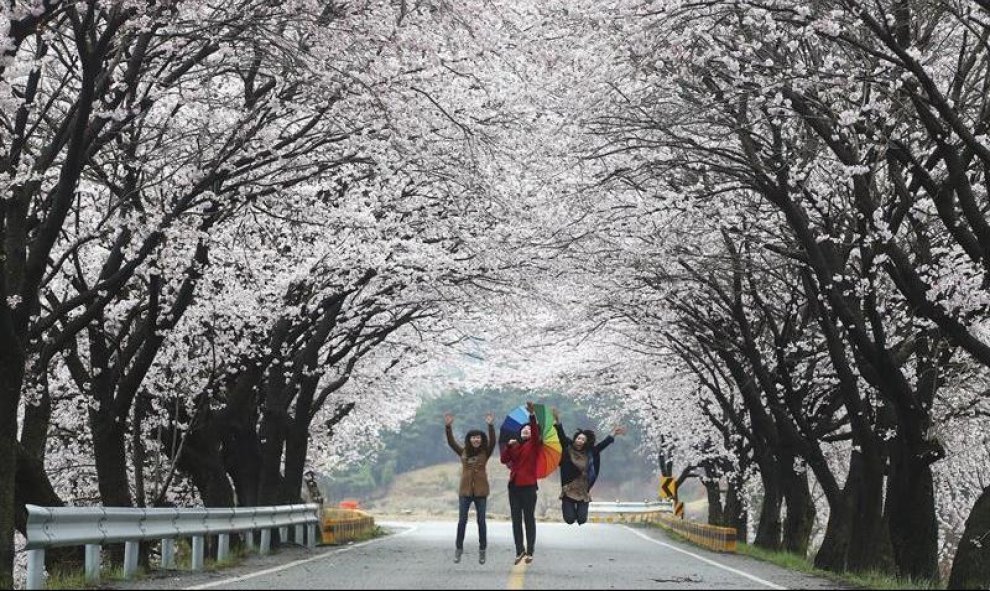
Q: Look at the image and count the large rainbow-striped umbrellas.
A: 1